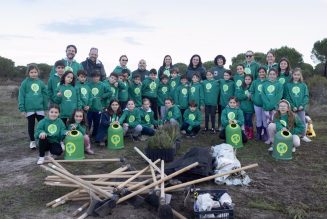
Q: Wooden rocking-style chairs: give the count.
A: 0